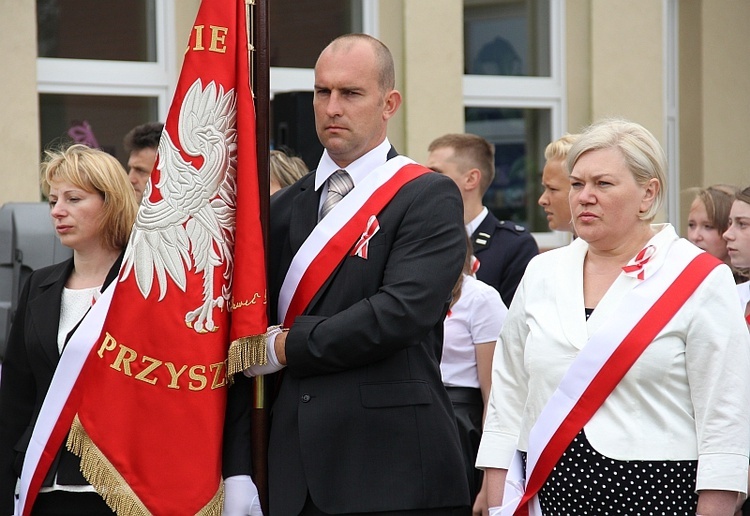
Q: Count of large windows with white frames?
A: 3